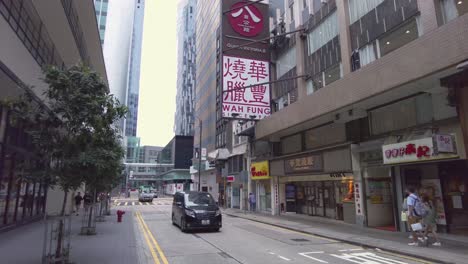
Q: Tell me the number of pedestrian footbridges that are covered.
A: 1